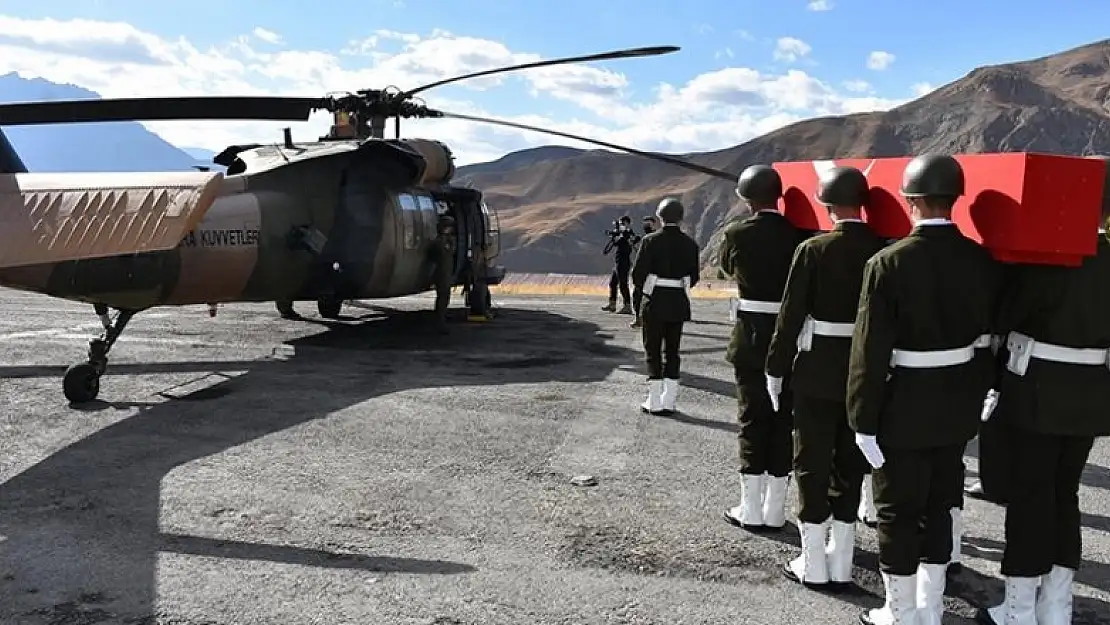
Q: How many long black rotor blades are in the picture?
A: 3